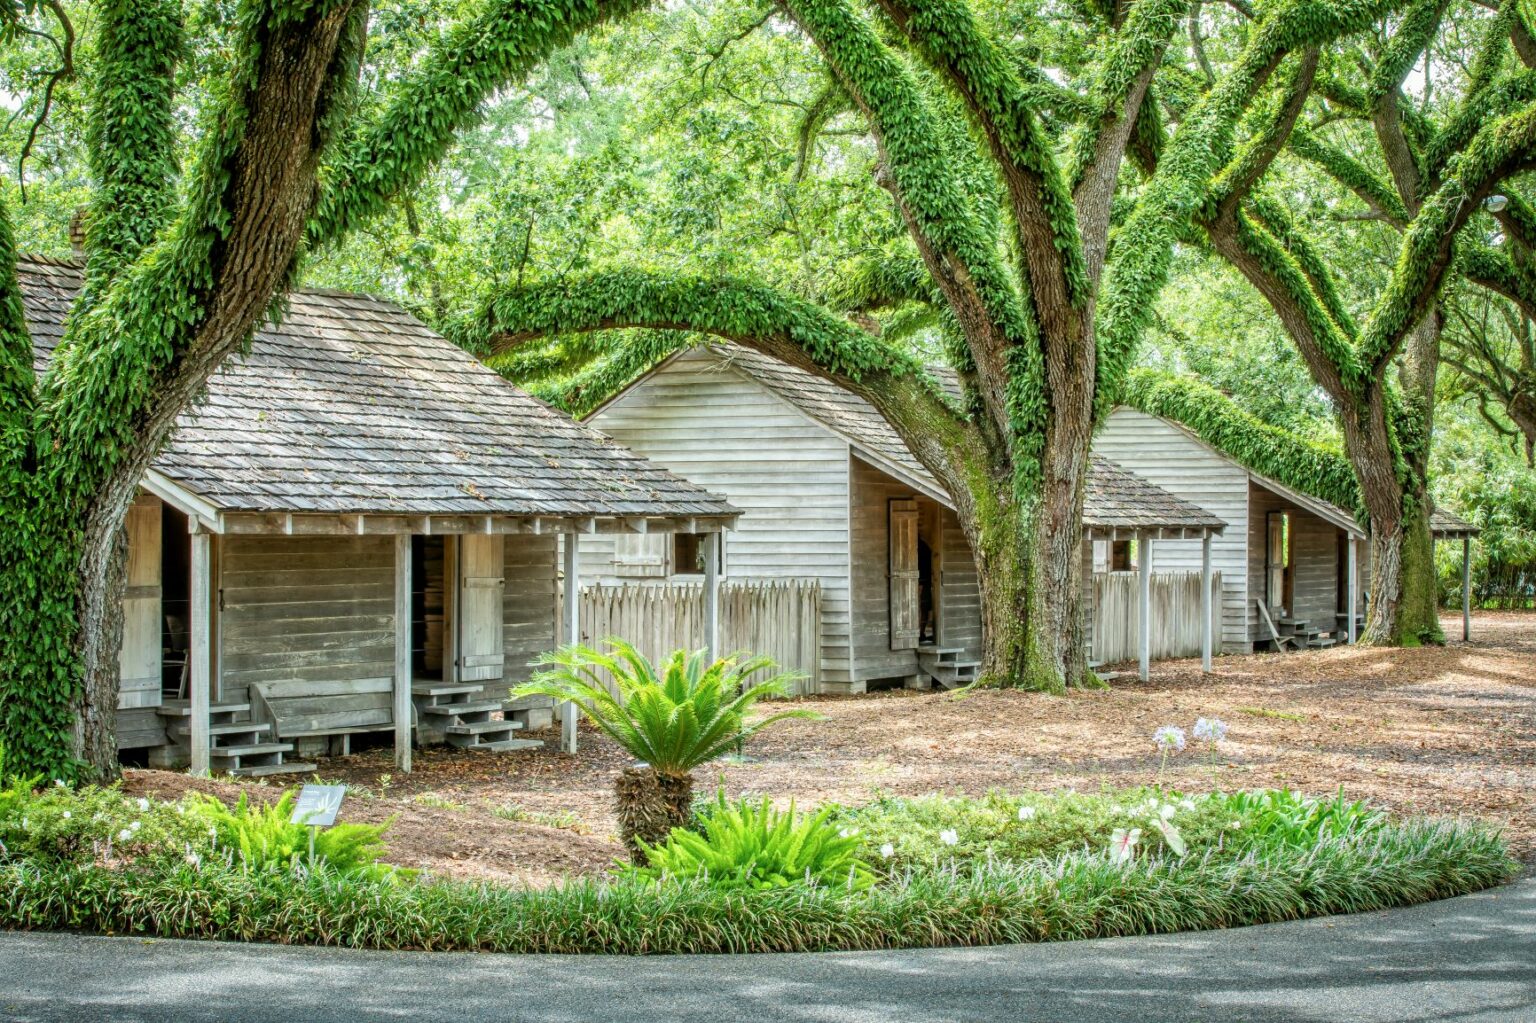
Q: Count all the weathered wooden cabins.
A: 3